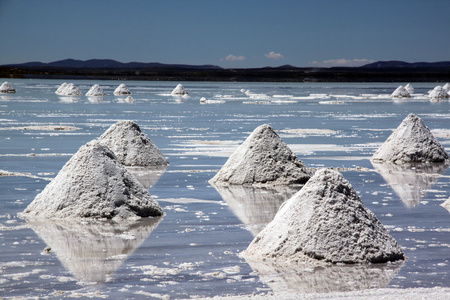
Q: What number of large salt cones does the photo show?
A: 5